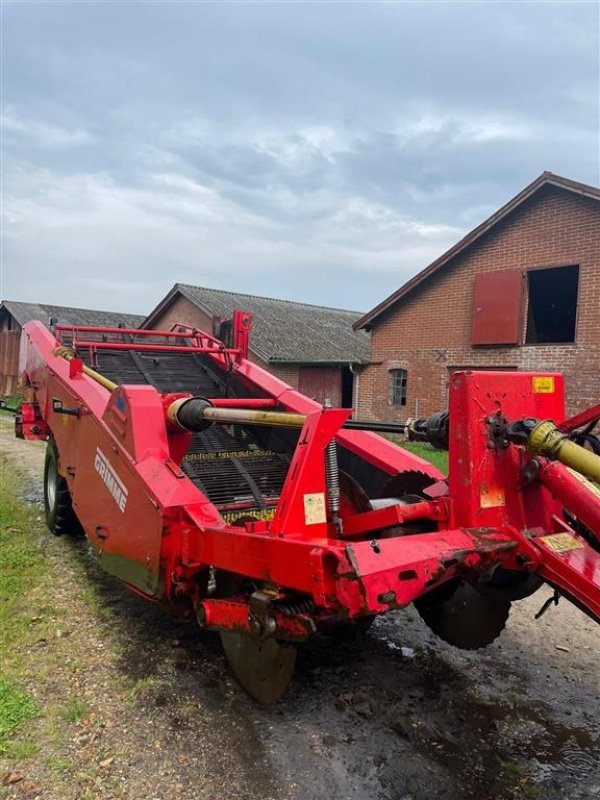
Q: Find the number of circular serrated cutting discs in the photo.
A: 2